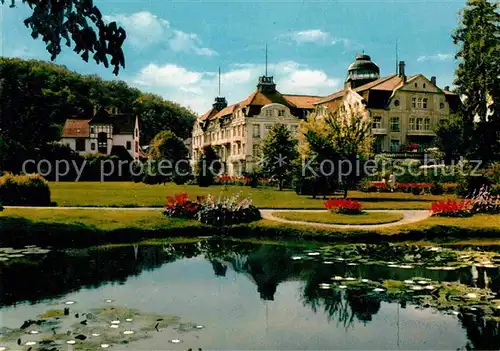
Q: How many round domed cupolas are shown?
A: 1